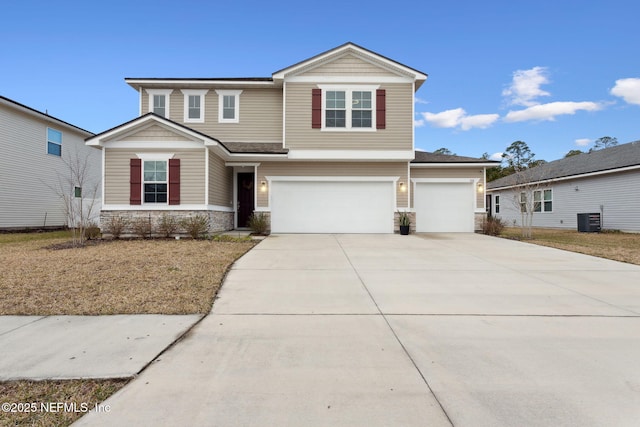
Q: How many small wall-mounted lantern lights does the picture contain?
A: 3